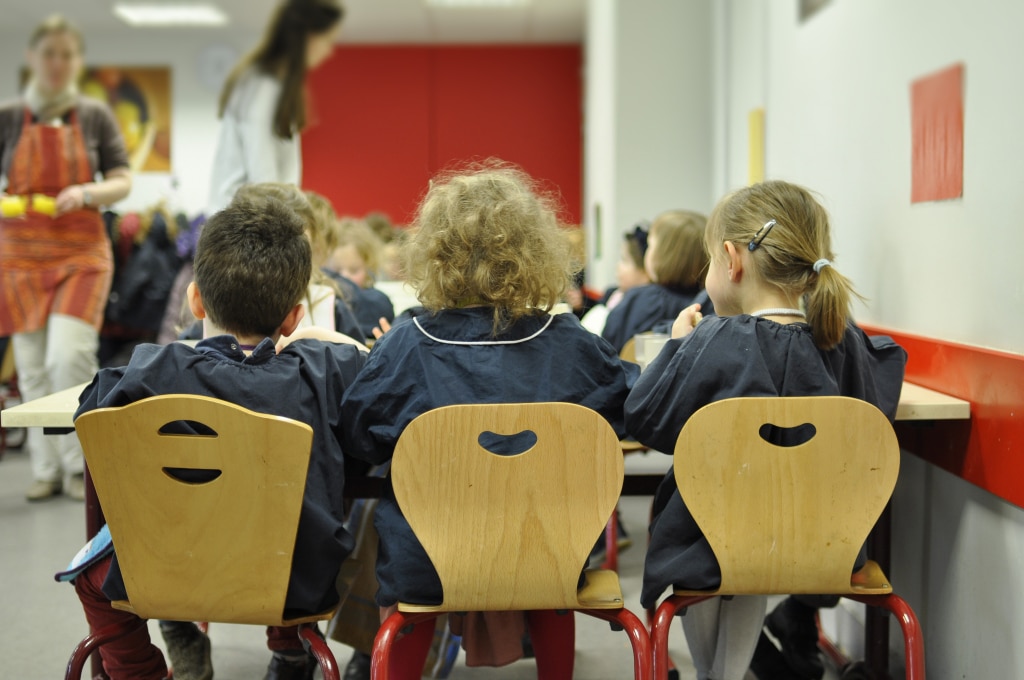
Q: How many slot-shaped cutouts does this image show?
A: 4